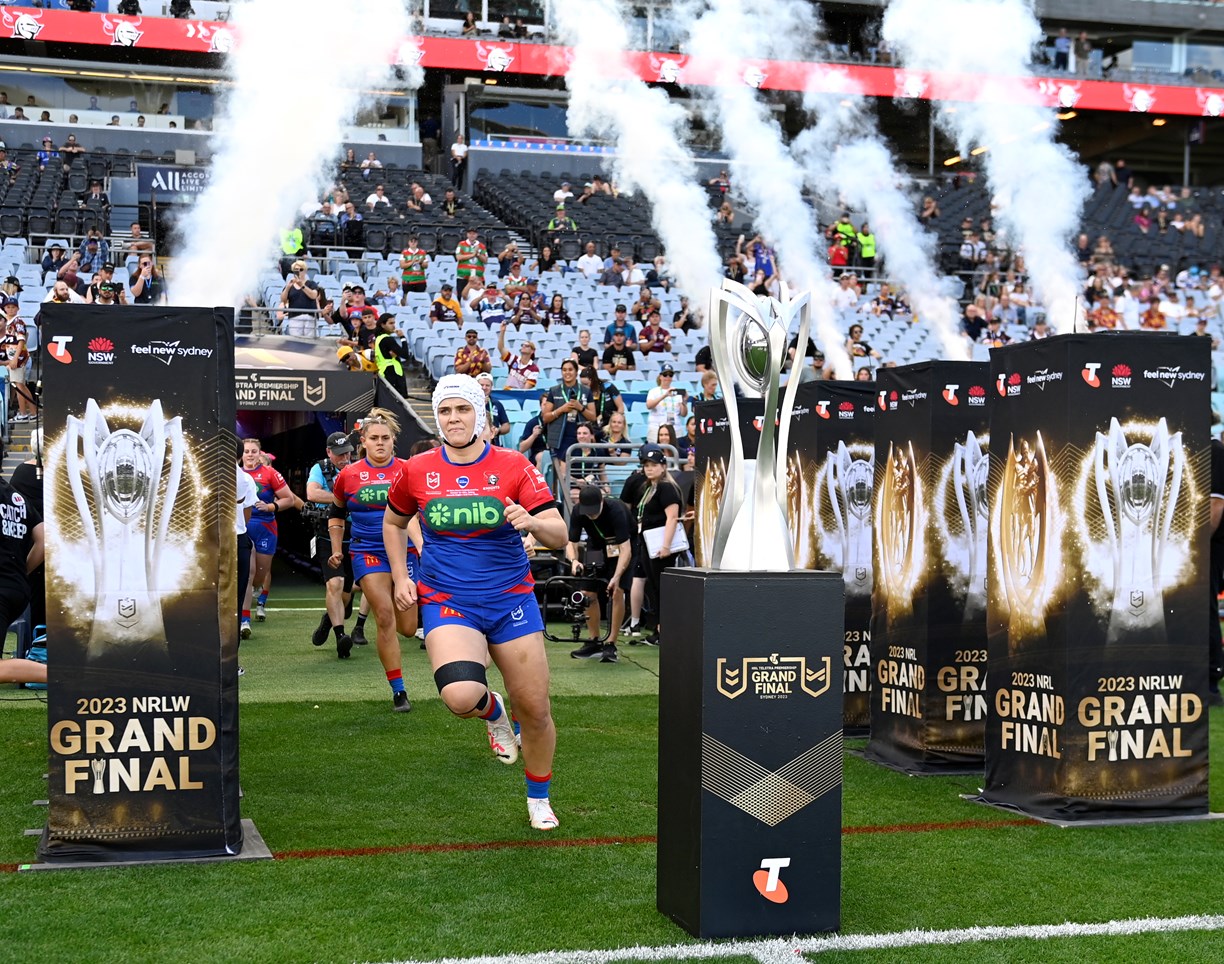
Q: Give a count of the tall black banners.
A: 5